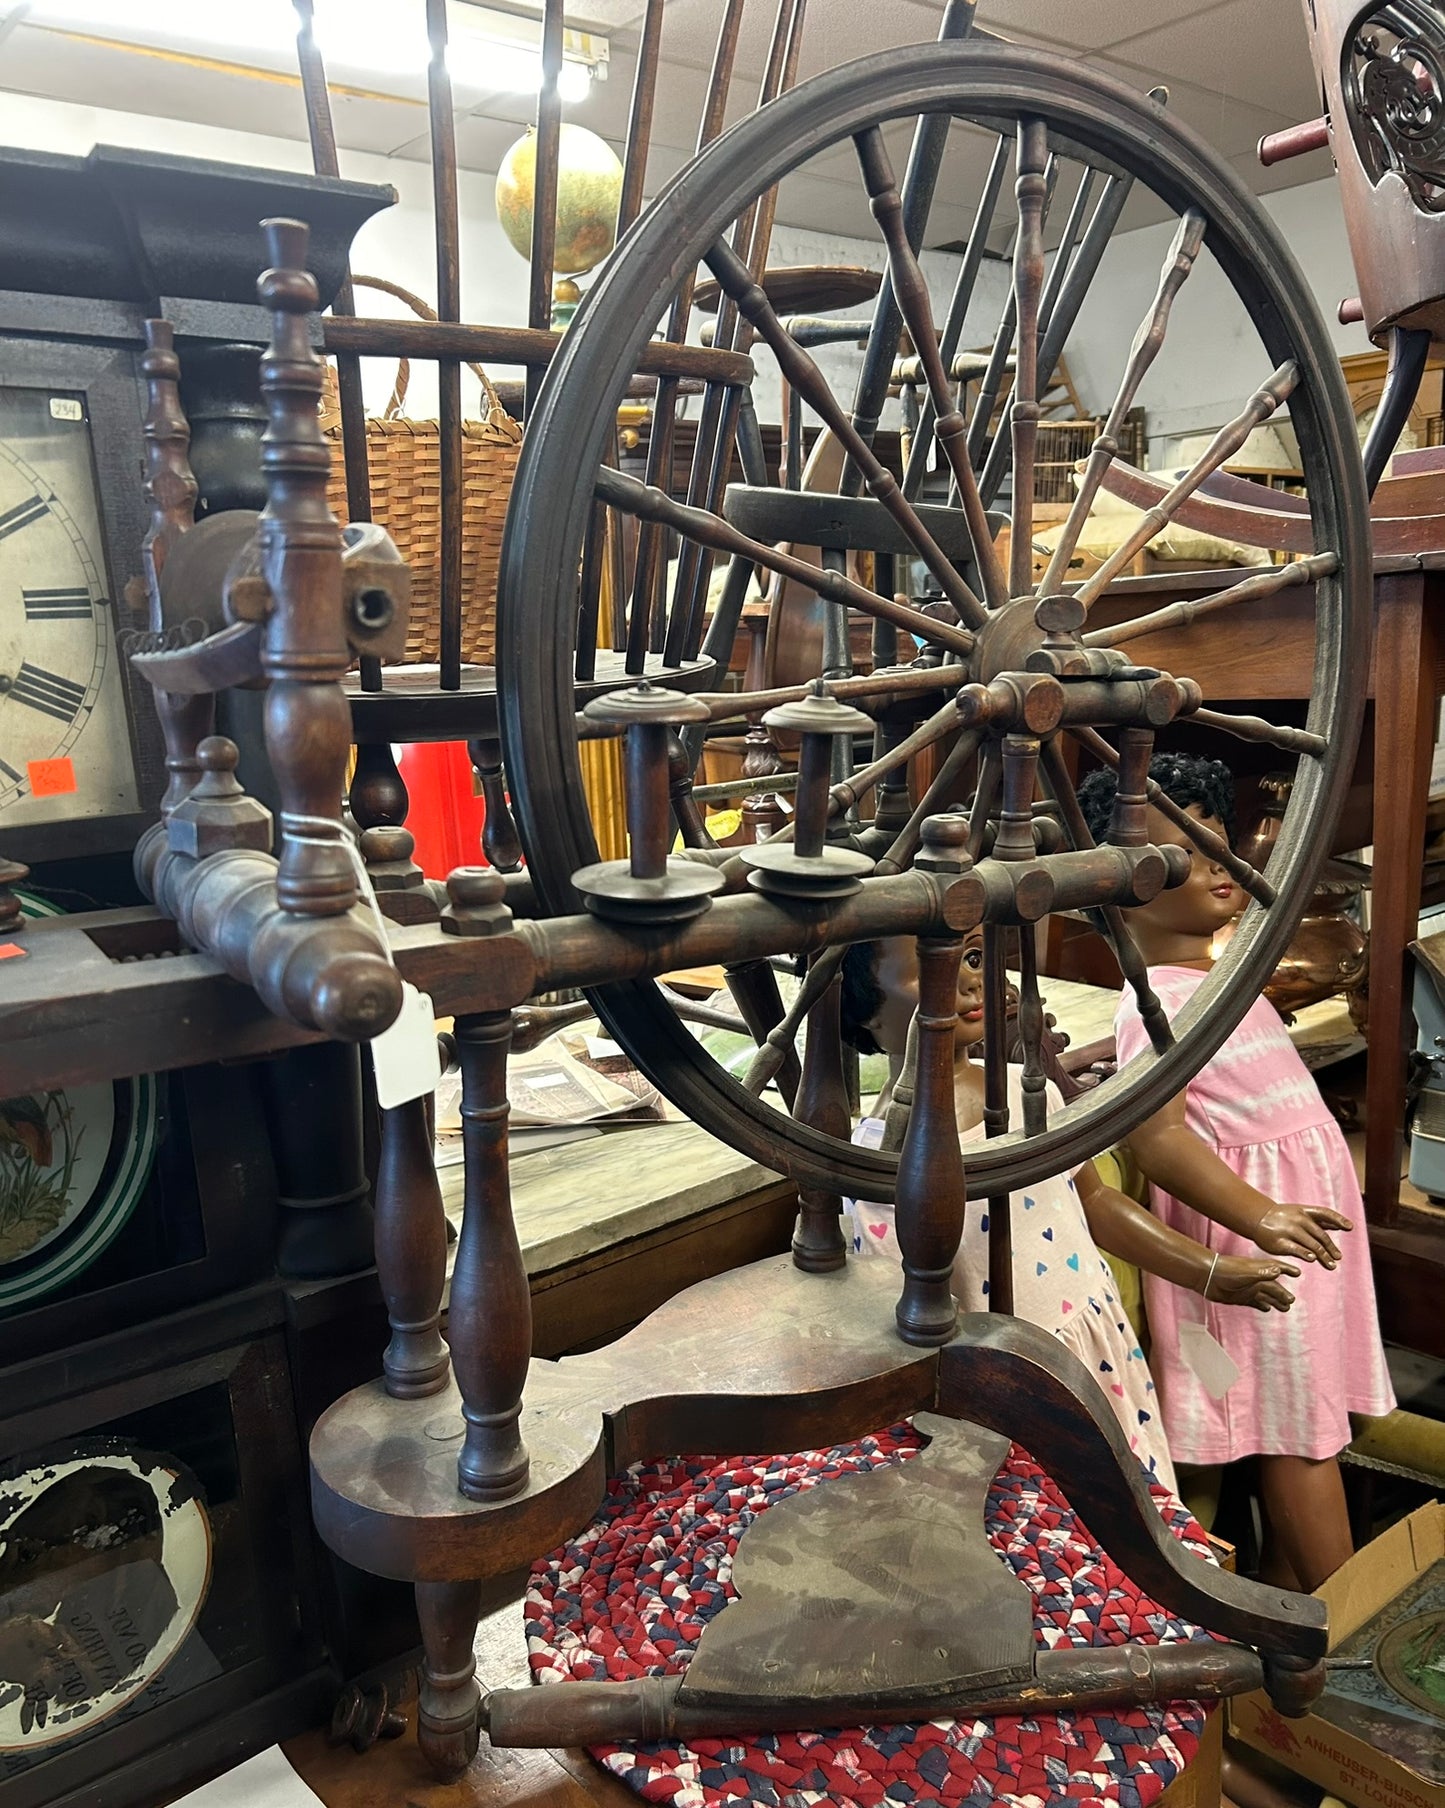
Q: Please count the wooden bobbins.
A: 2